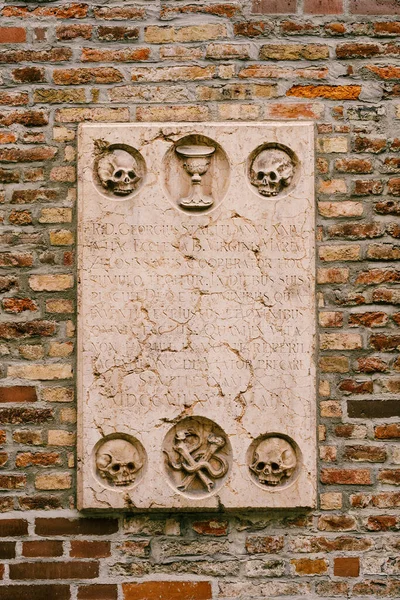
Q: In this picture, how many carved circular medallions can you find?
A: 6